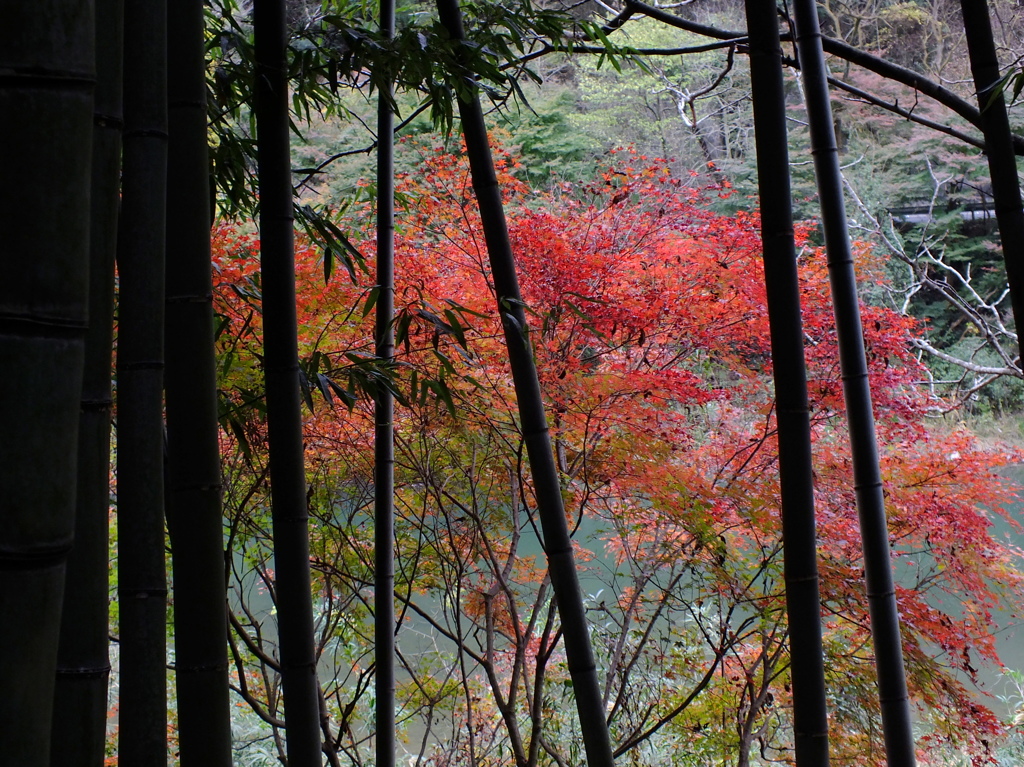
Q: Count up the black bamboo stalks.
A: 10